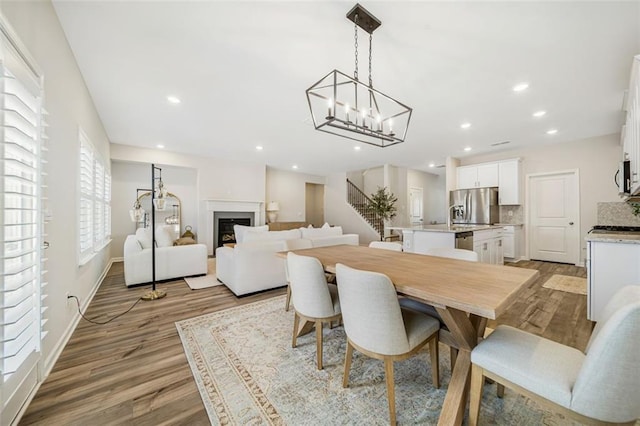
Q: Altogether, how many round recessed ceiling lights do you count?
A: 11